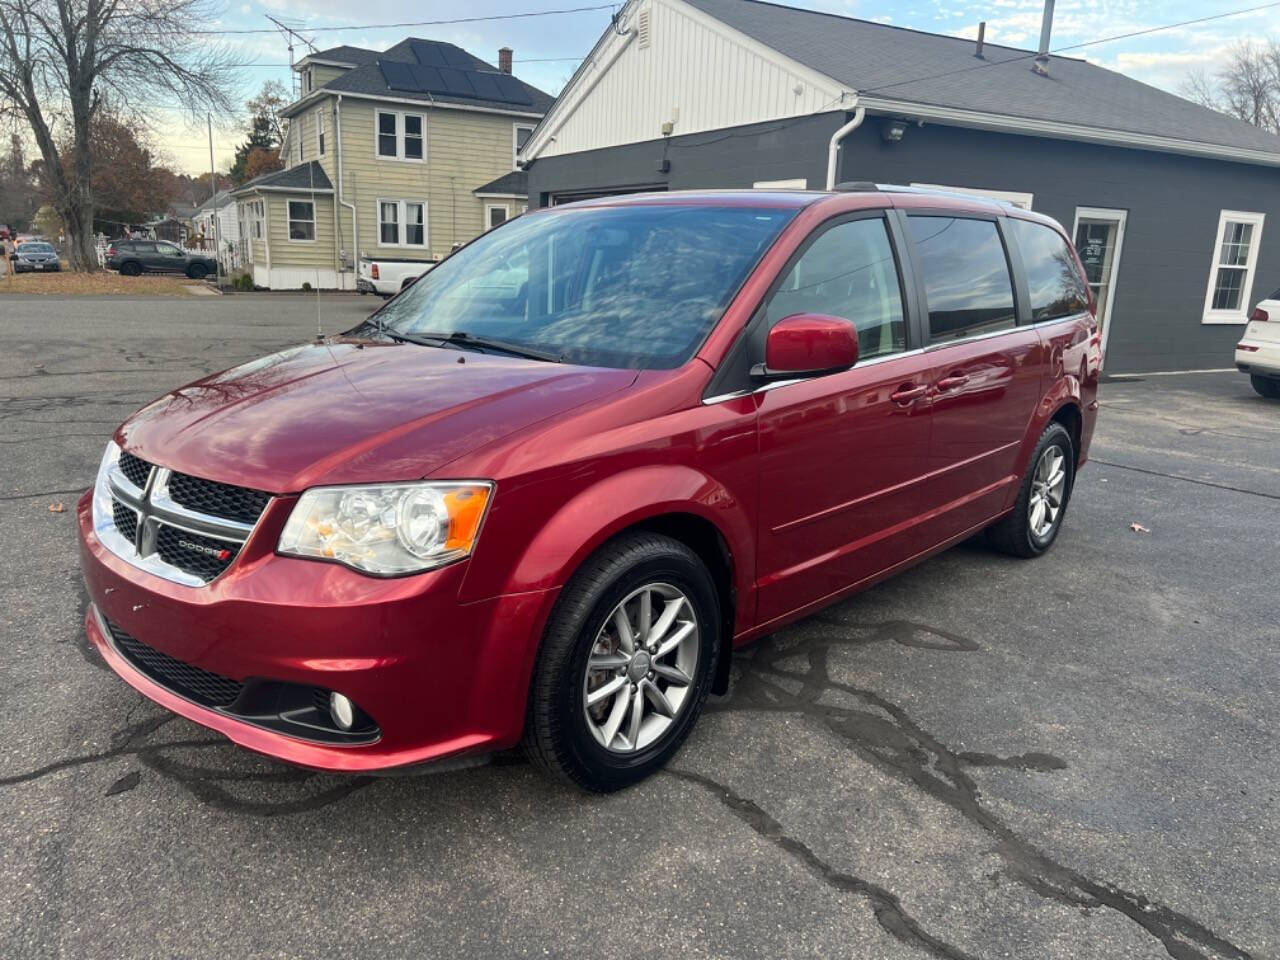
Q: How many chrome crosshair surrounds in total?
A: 1